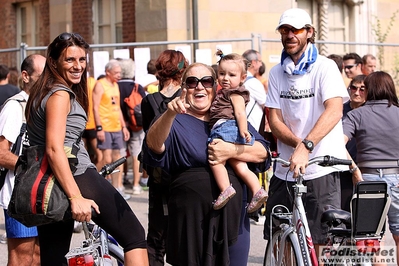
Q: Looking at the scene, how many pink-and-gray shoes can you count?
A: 2